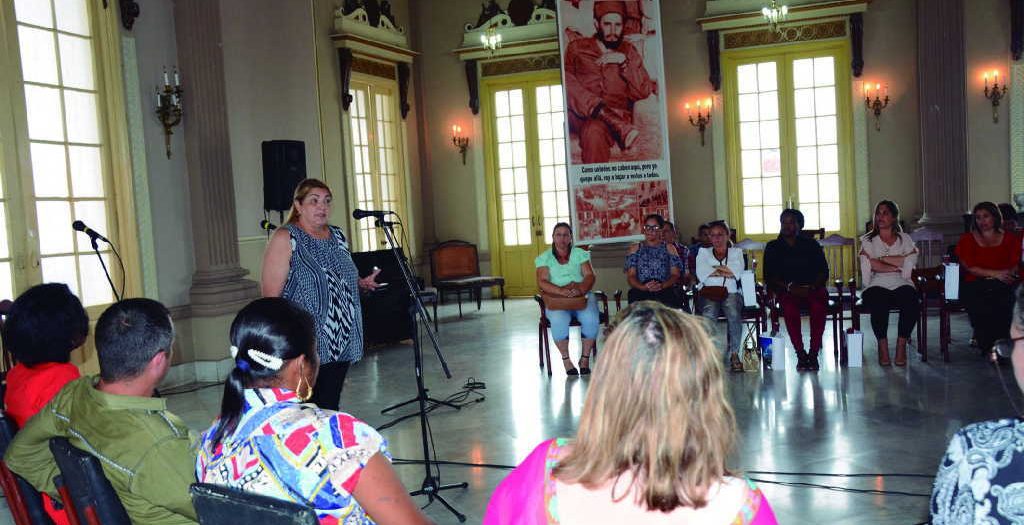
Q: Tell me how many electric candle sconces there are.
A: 5